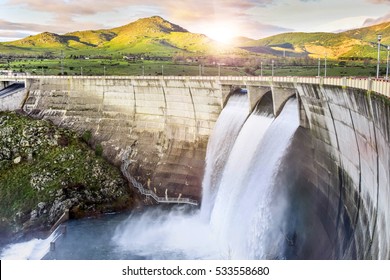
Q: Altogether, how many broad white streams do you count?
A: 3